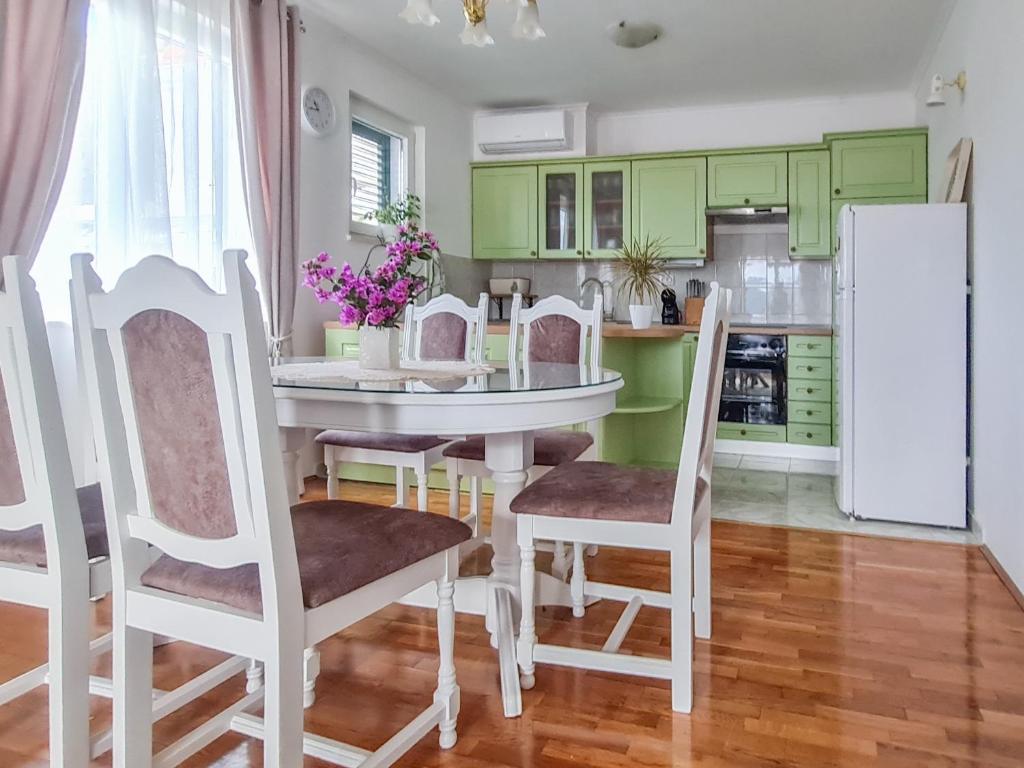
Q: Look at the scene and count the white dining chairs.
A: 5